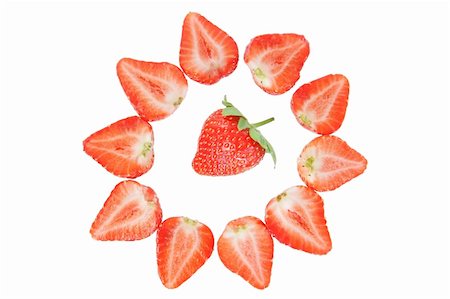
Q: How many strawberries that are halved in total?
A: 10